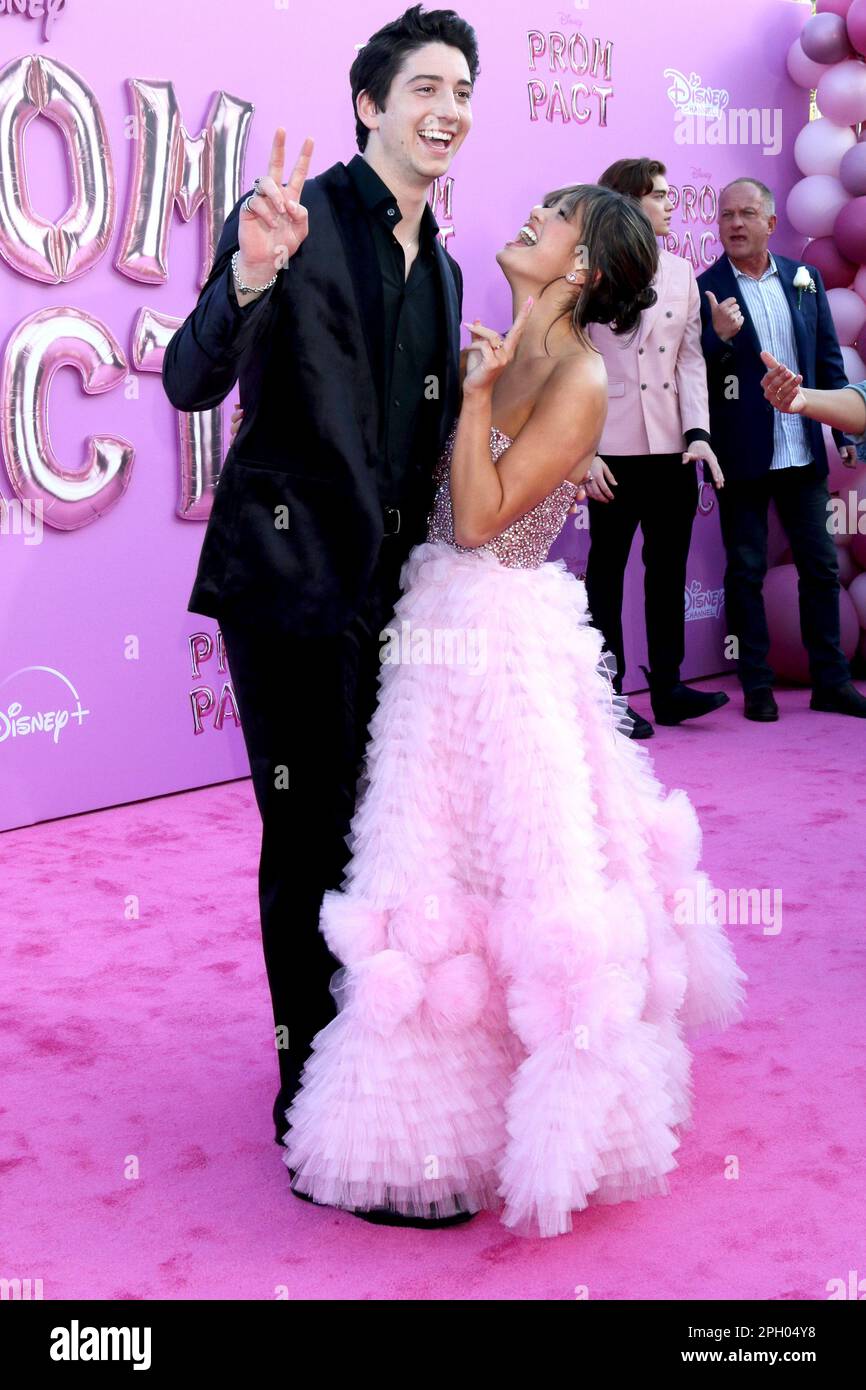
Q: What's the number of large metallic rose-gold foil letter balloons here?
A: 4